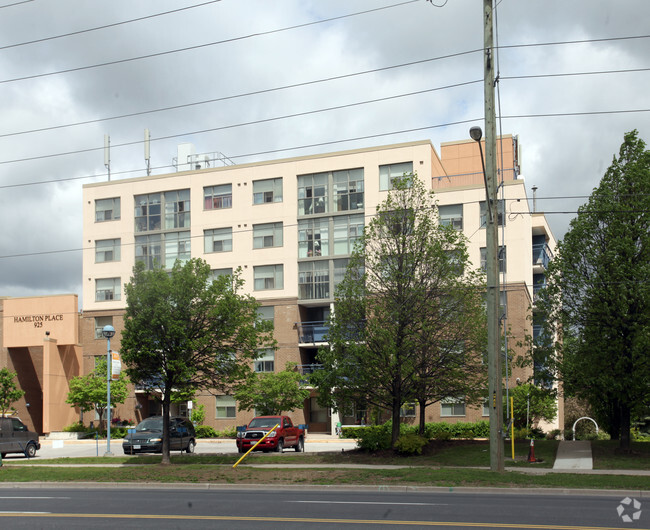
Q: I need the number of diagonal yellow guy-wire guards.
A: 1